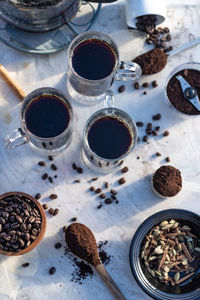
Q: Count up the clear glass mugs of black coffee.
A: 3